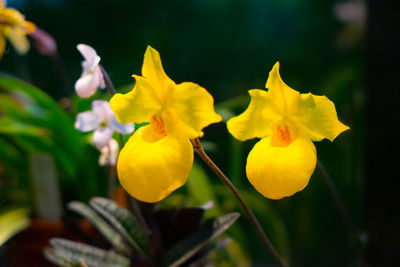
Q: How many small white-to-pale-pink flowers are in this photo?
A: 3